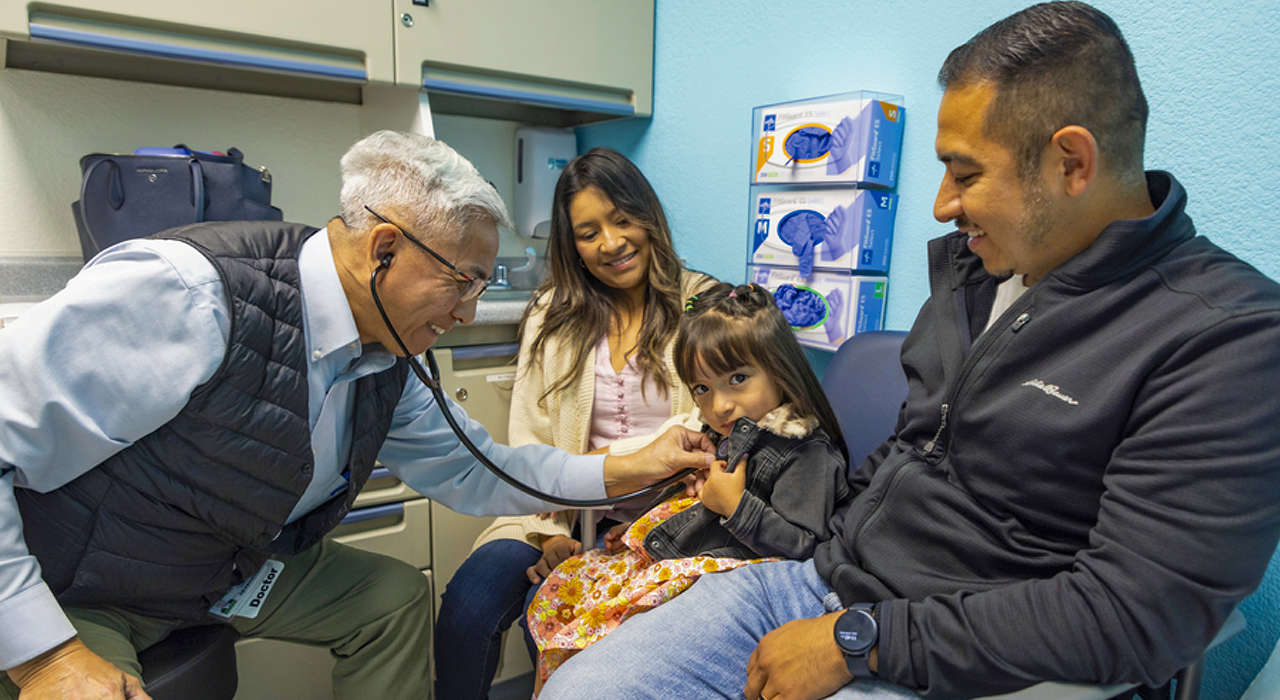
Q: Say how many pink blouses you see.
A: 1